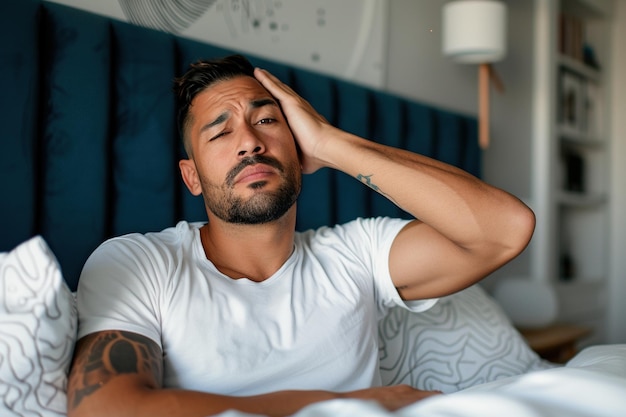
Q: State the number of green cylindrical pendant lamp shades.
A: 0